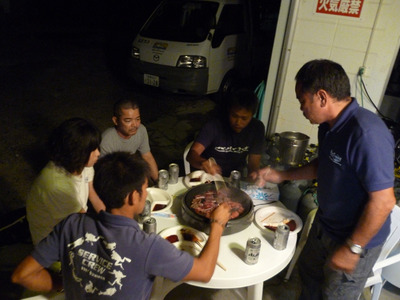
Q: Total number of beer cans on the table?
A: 7